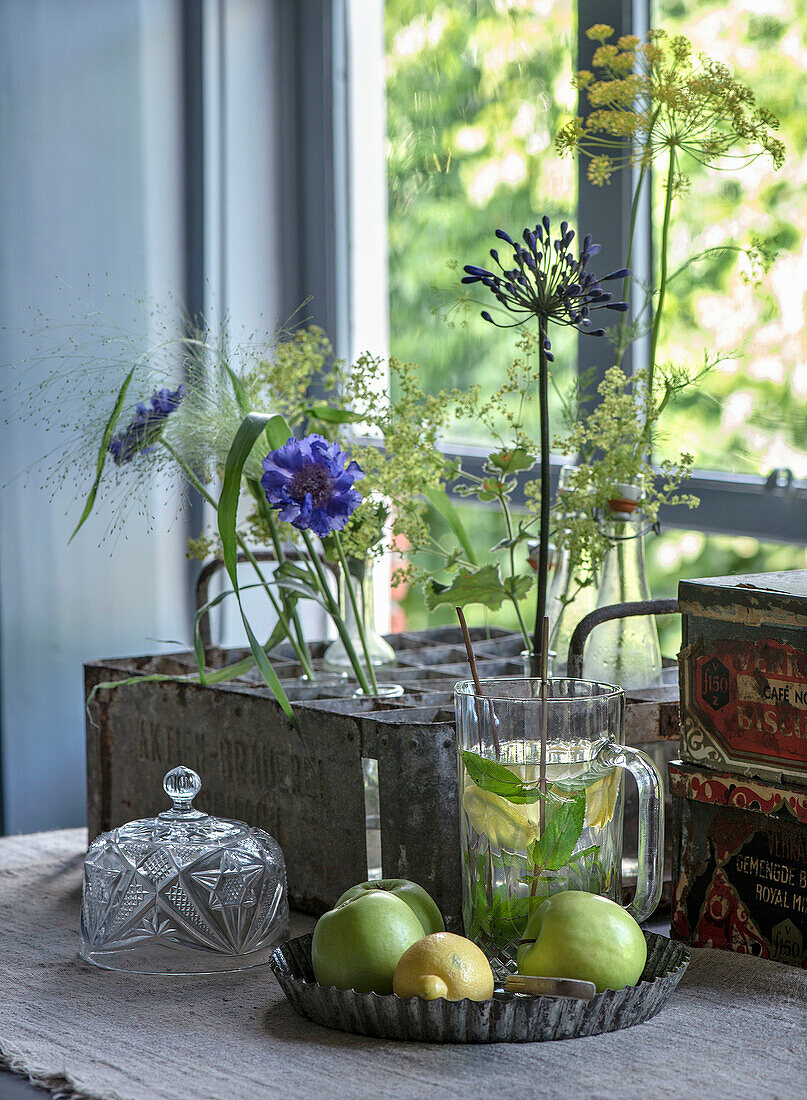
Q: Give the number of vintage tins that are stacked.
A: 2